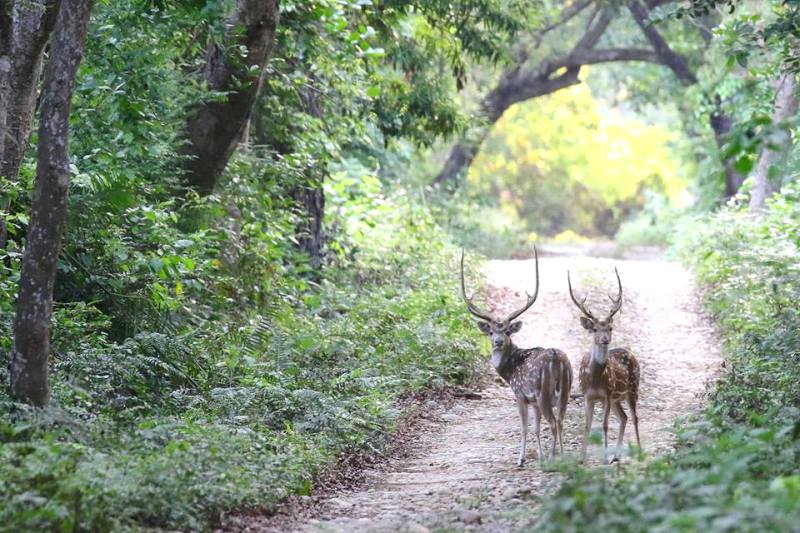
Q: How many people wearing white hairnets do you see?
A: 0